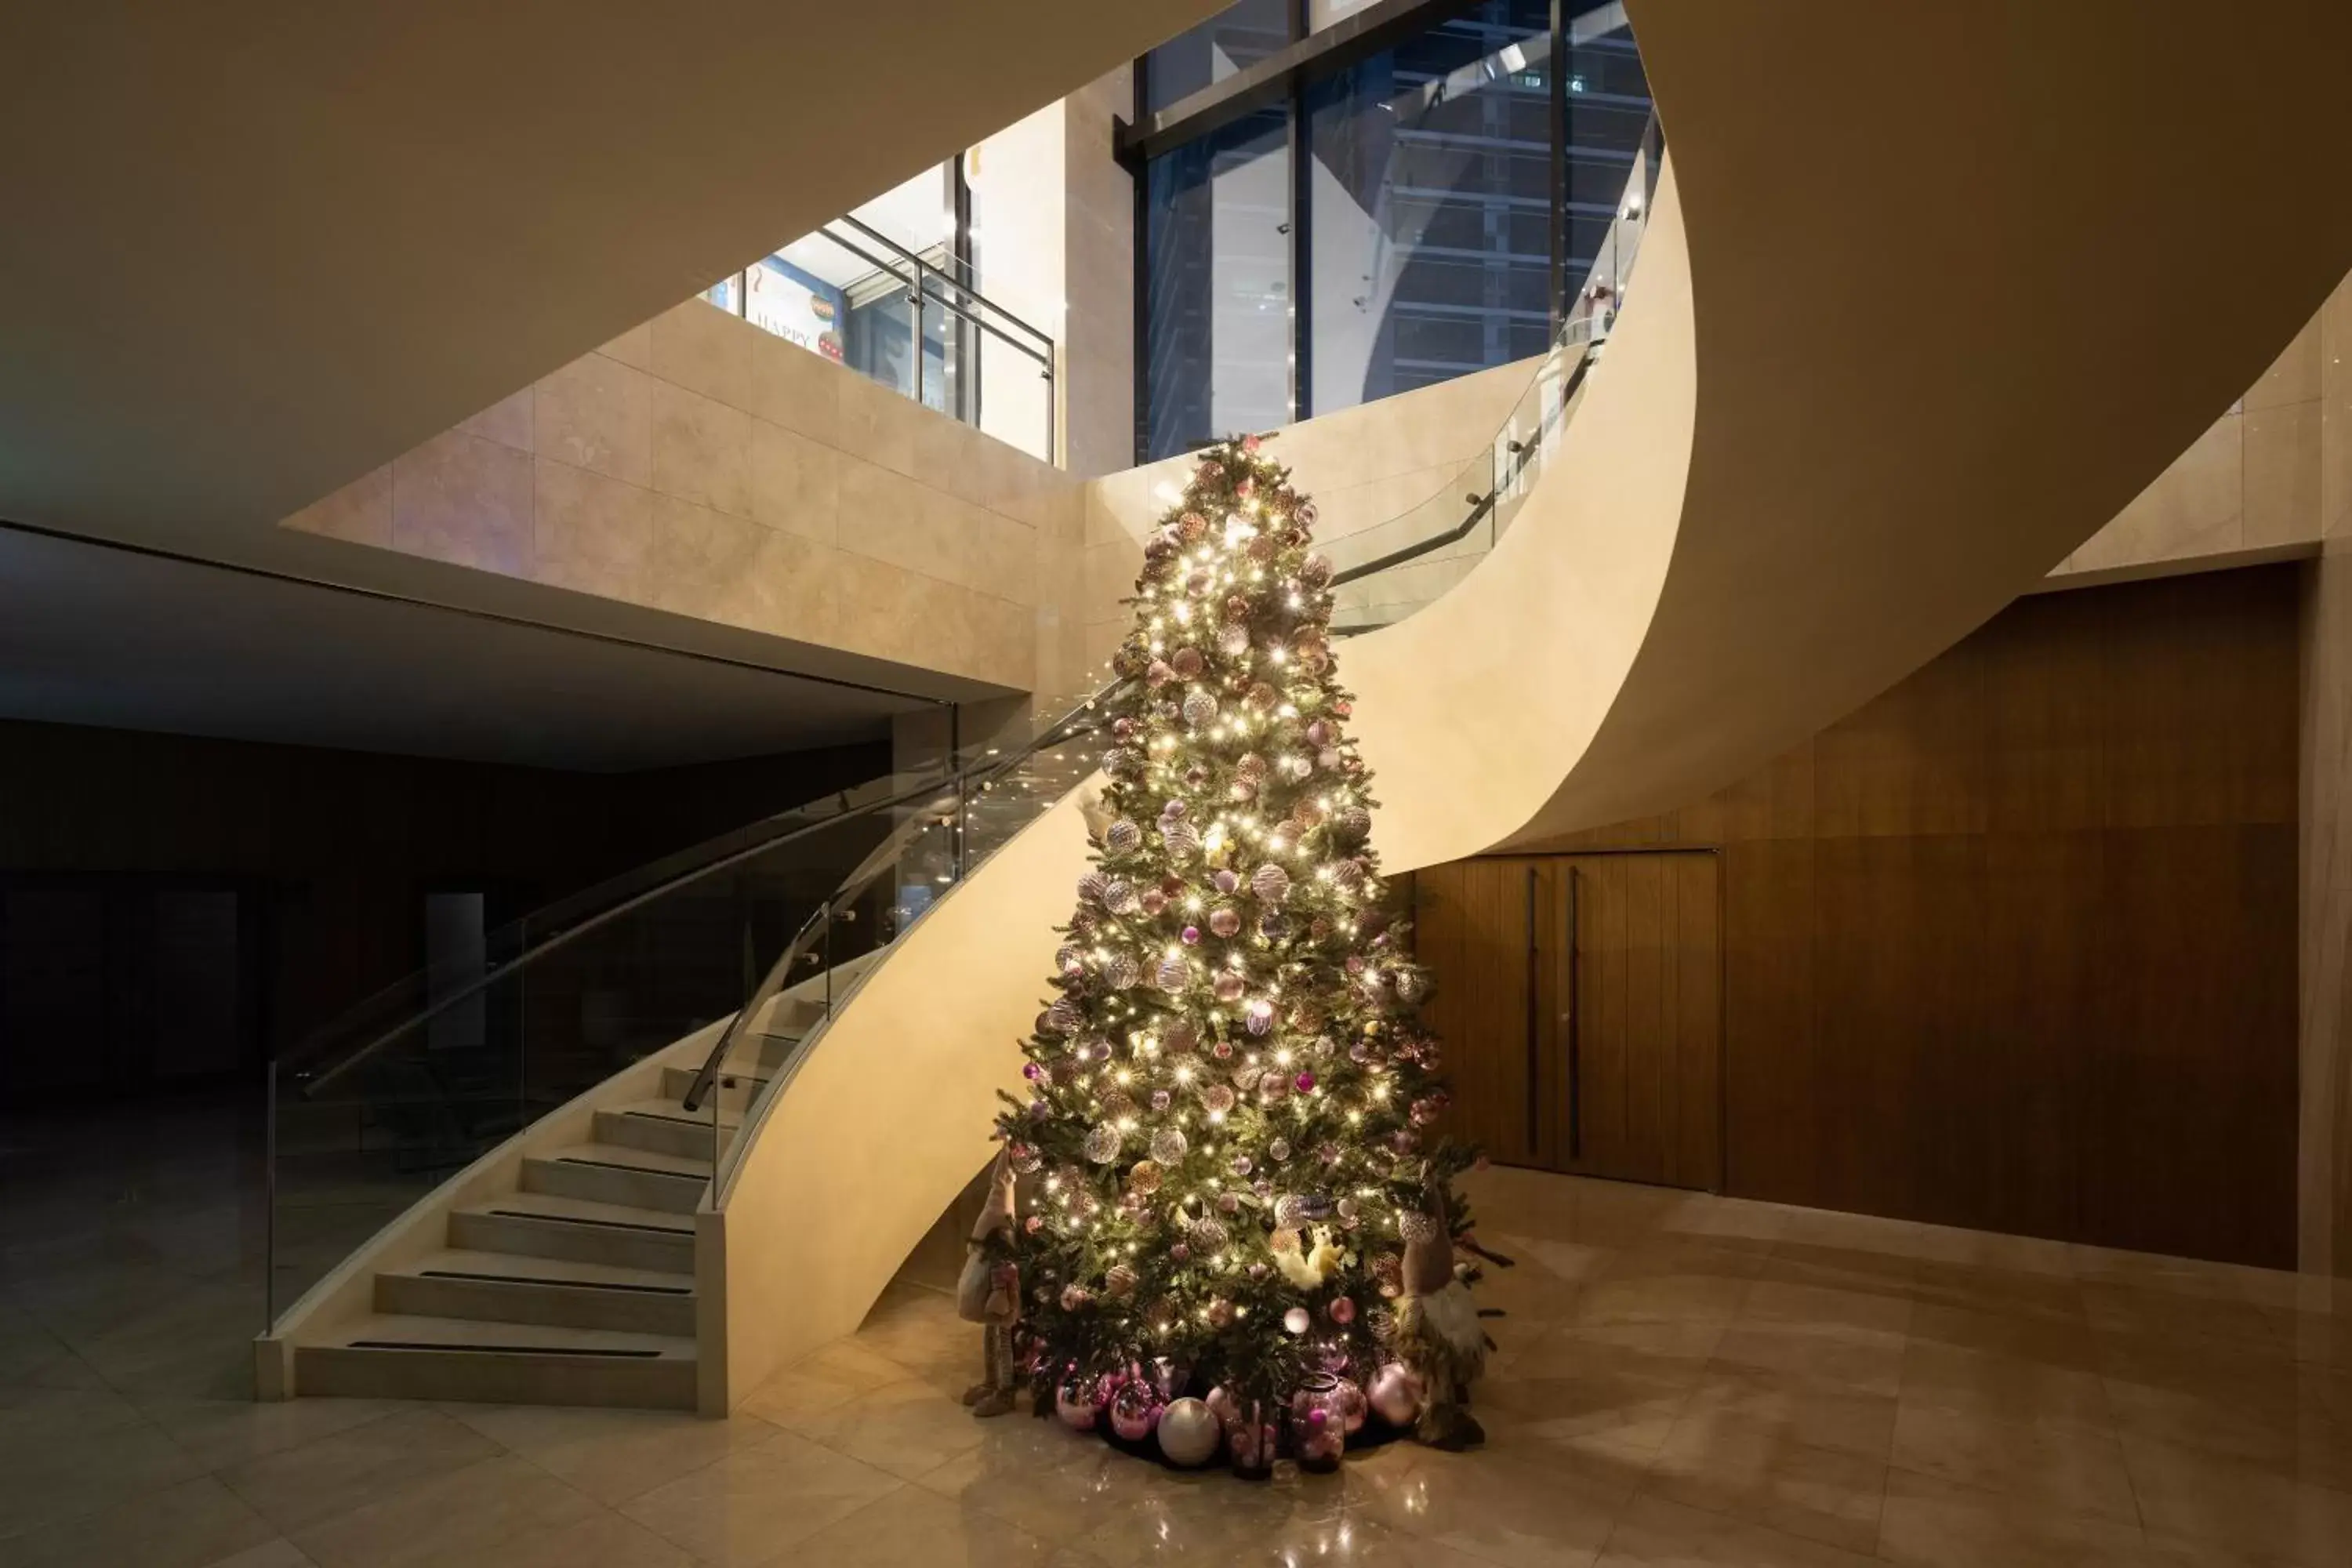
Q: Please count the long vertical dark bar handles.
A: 2